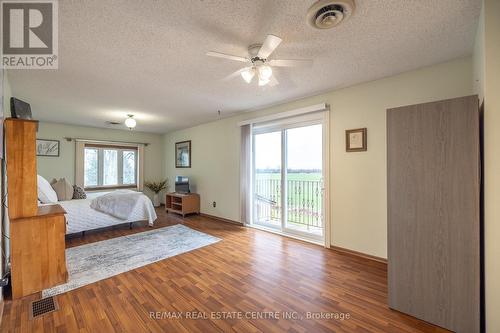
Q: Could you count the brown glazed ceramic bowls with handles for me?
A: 0